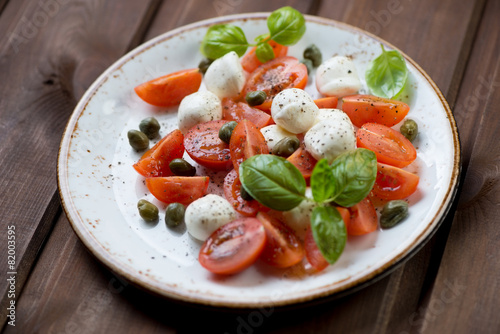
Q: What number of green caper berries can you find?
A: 14